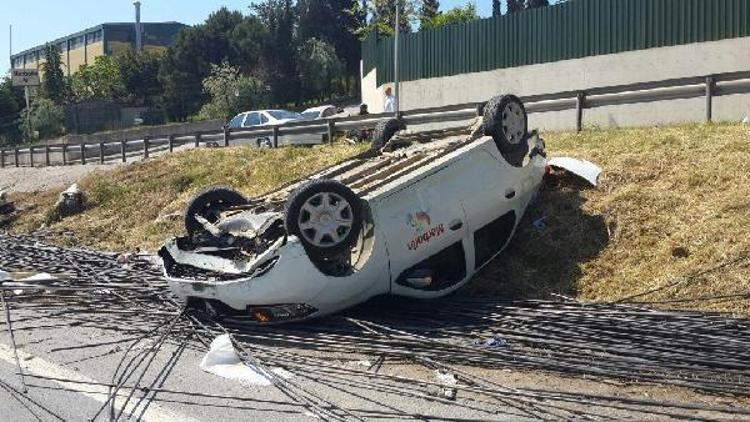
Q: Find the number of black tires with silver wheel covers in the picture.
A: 2